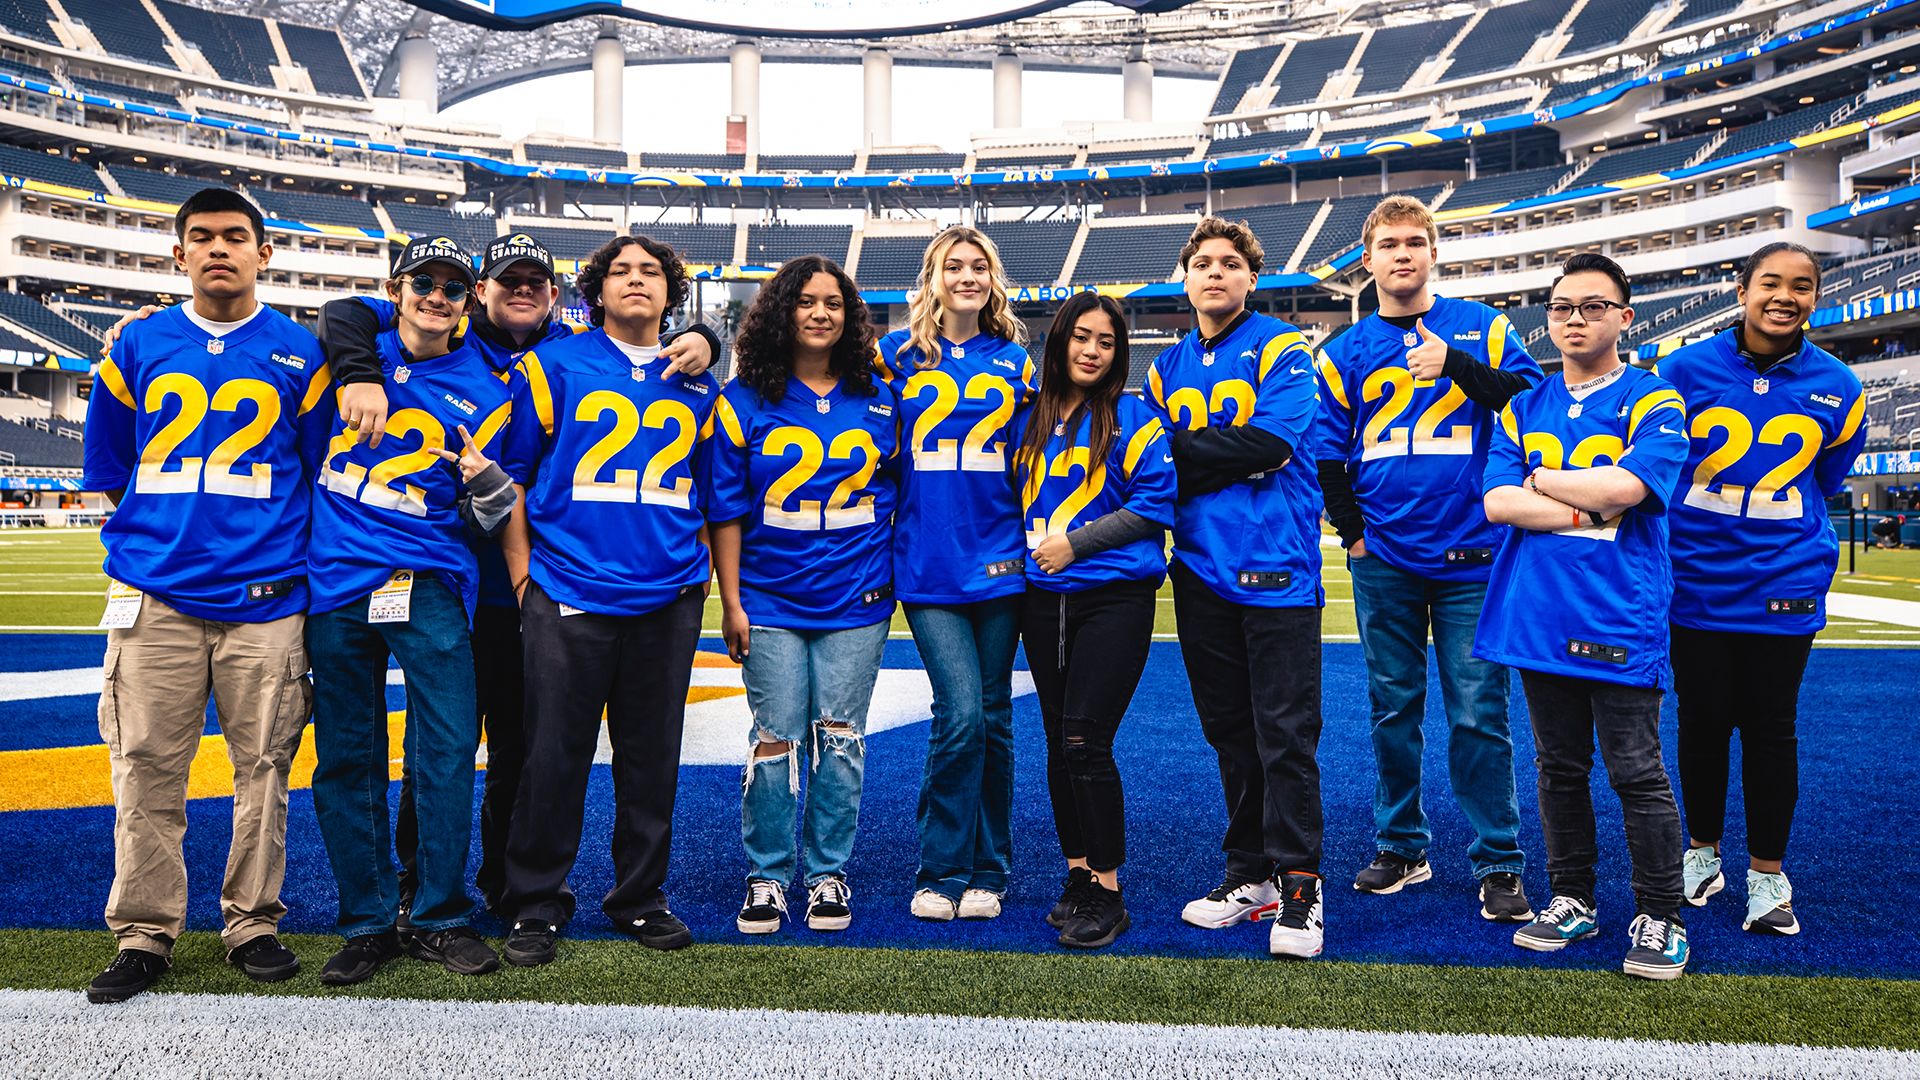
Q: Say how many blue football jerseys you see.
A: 11